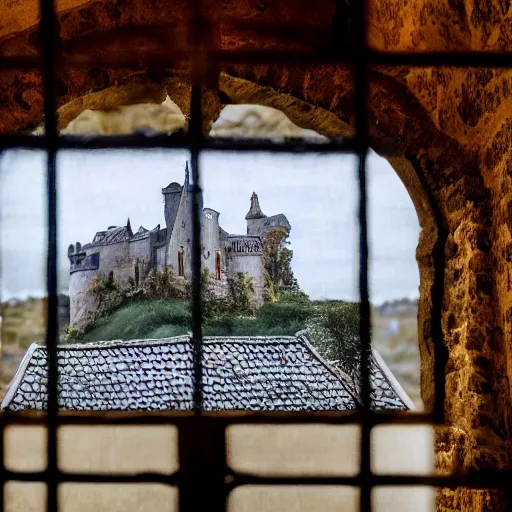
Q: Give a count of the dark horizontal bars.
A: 4